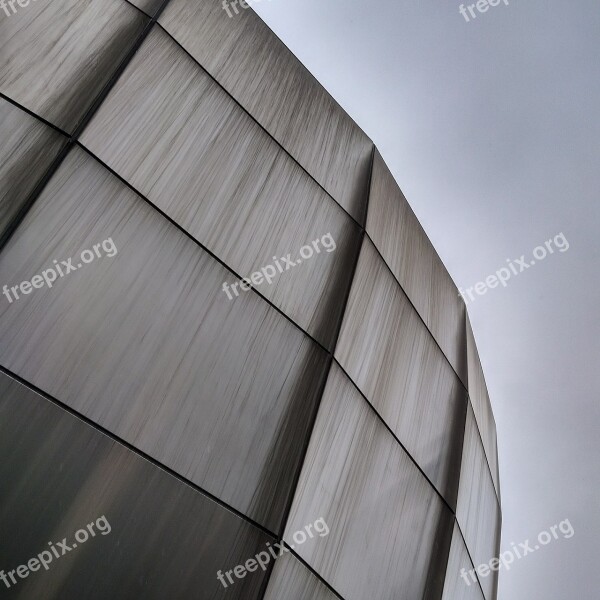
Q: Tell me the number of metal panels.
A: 14